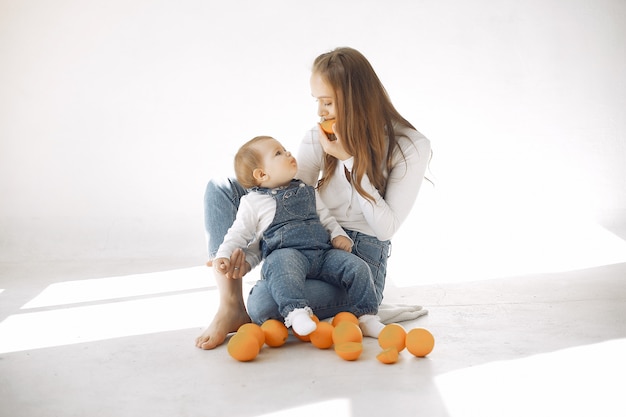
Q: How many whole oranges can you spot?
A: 9